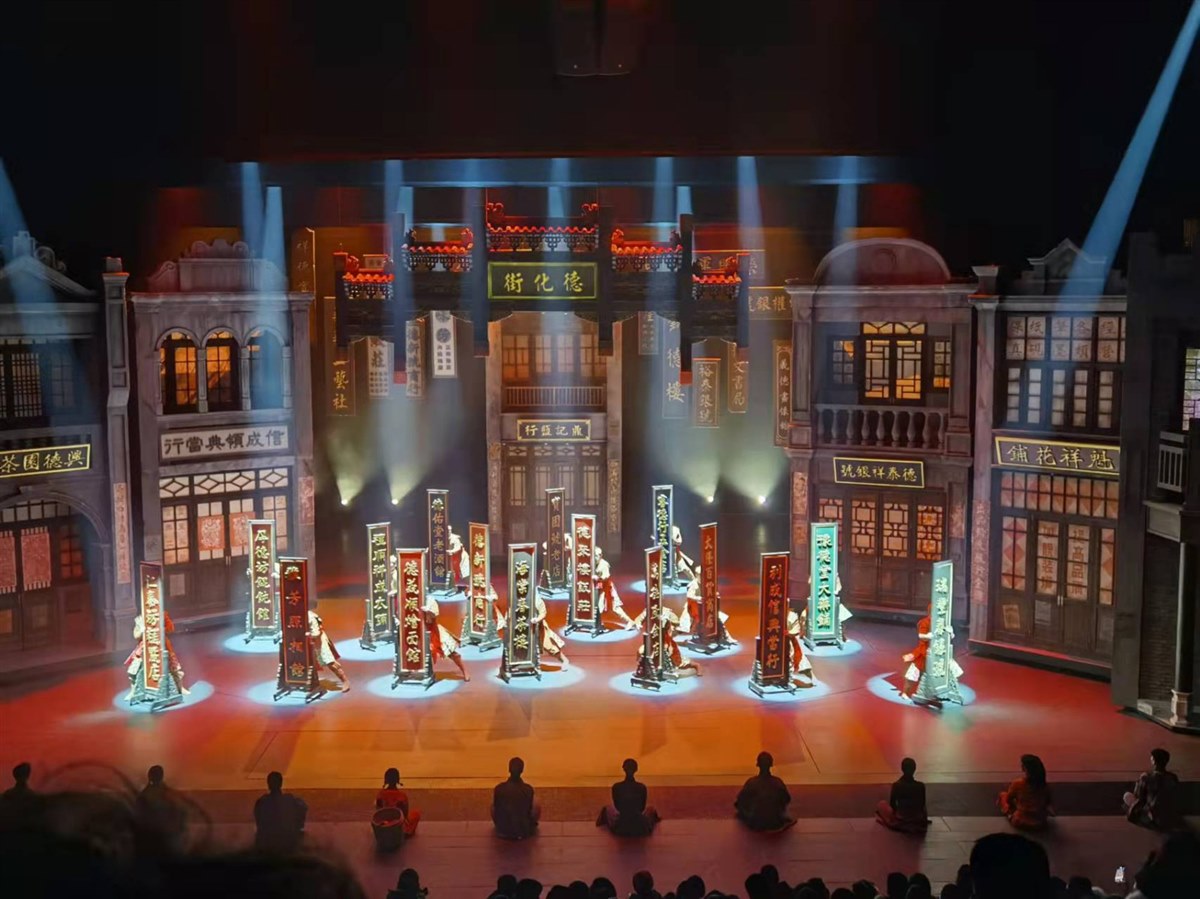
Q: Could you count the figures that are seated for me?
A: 10